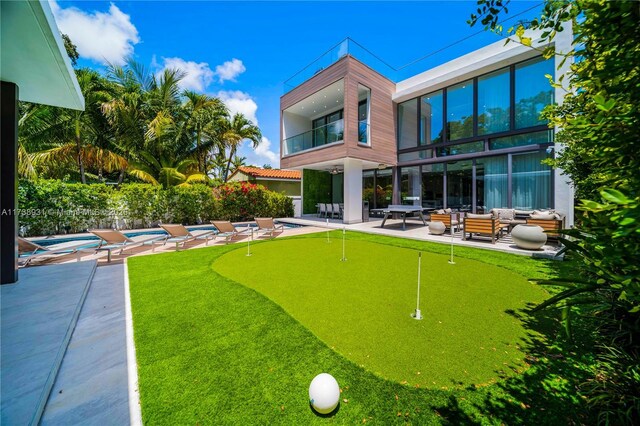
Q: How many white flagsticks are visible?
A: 5